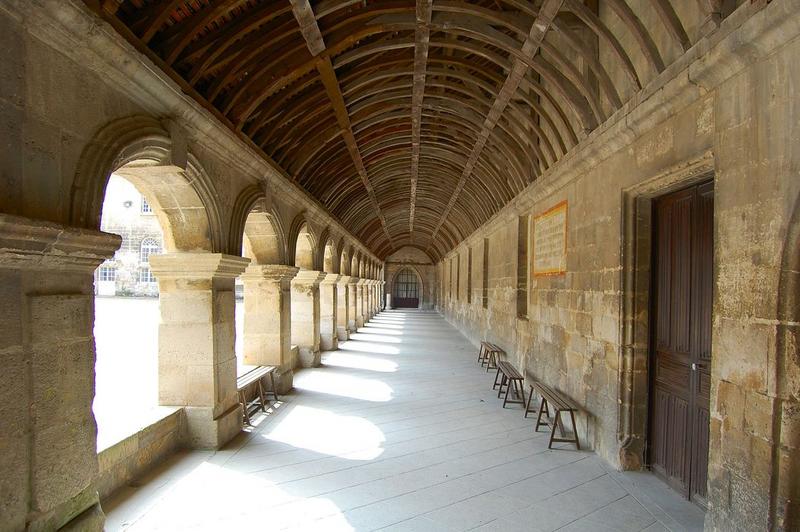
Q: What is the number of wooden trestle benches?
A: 4